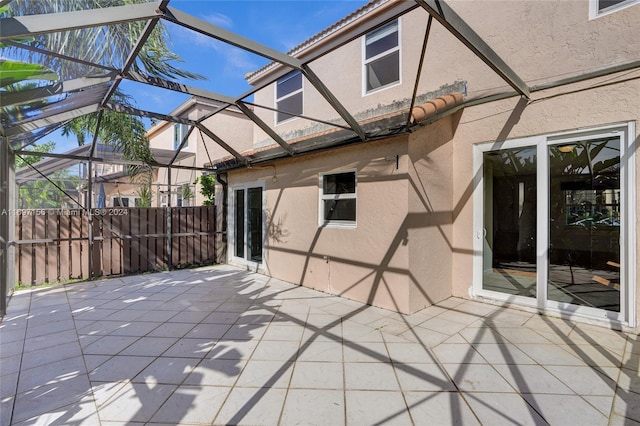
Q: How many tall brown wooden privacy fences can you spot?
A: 1